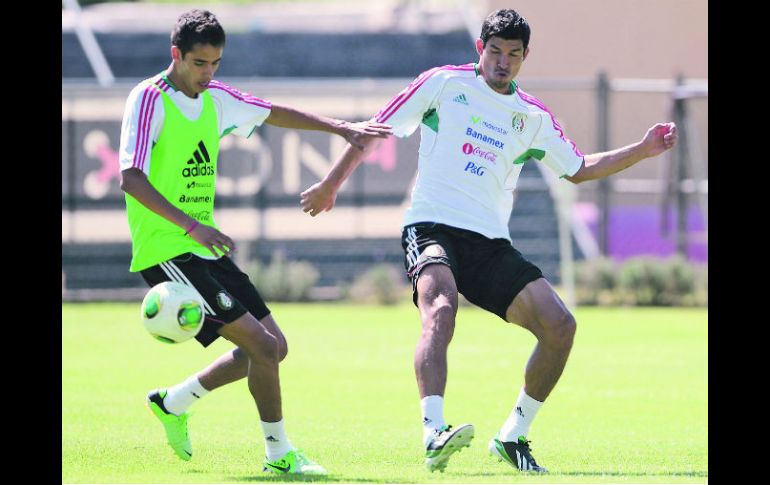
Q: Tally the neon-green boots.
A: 2